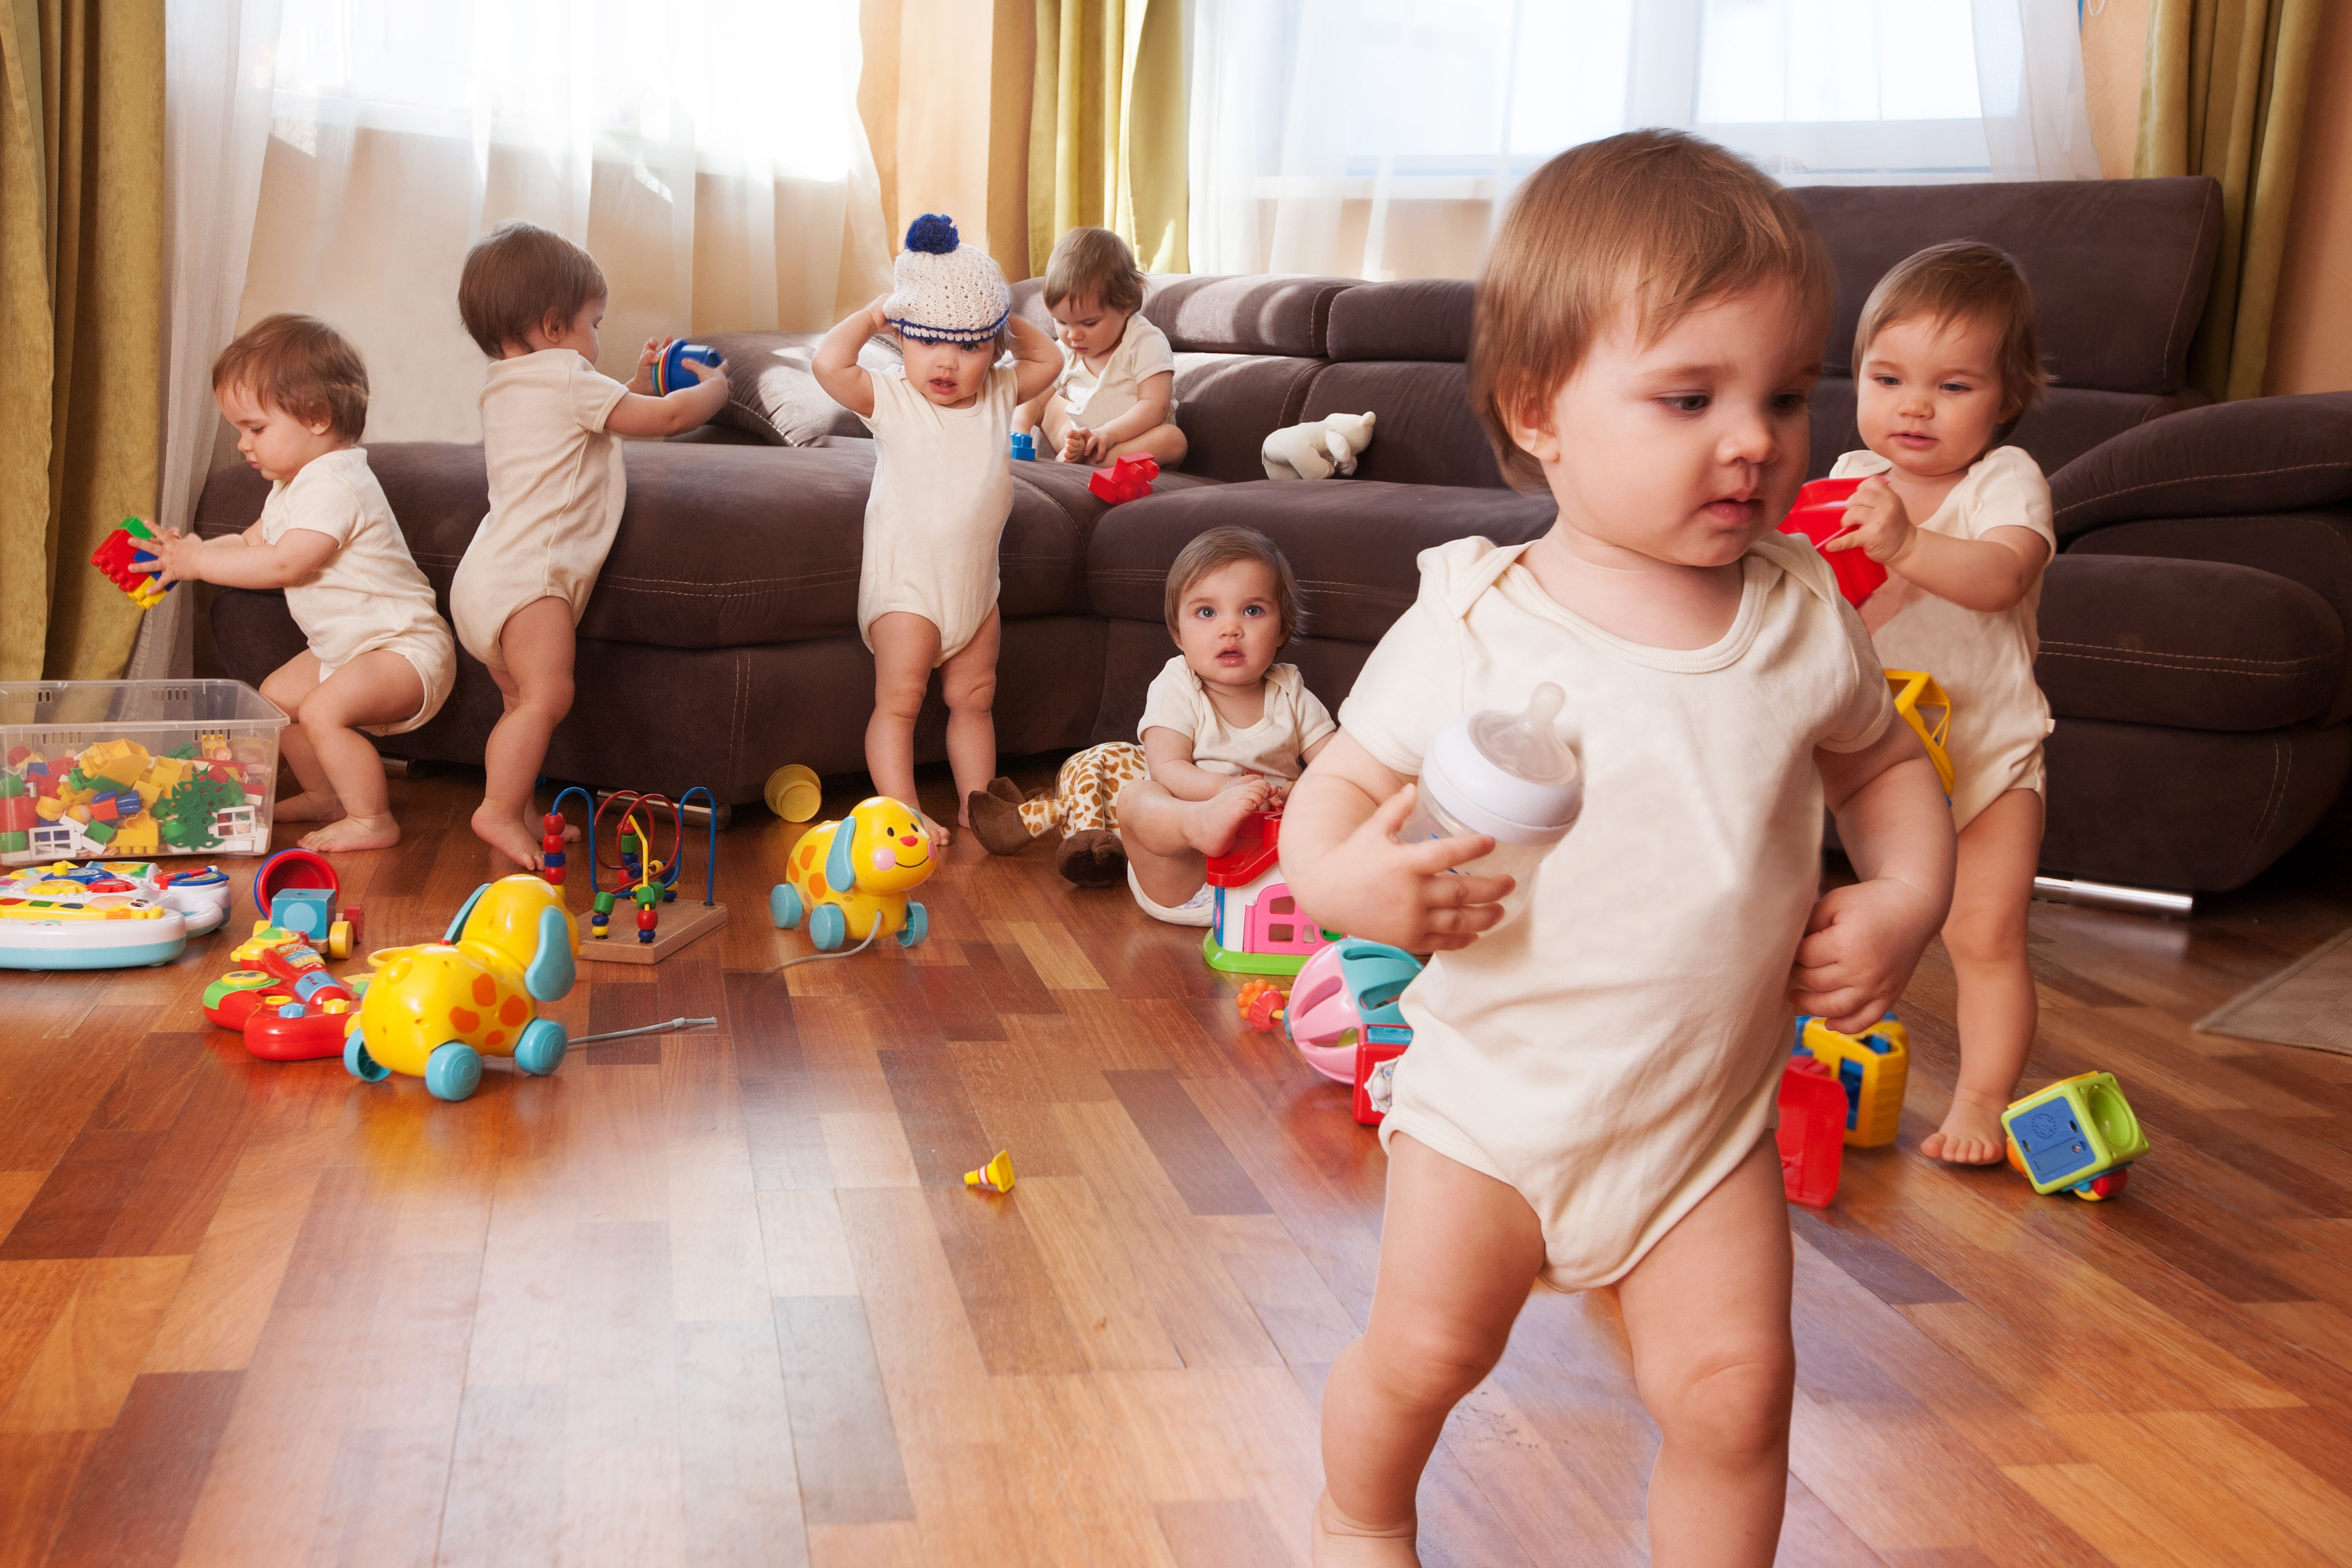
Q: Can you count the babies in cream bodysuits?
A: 7